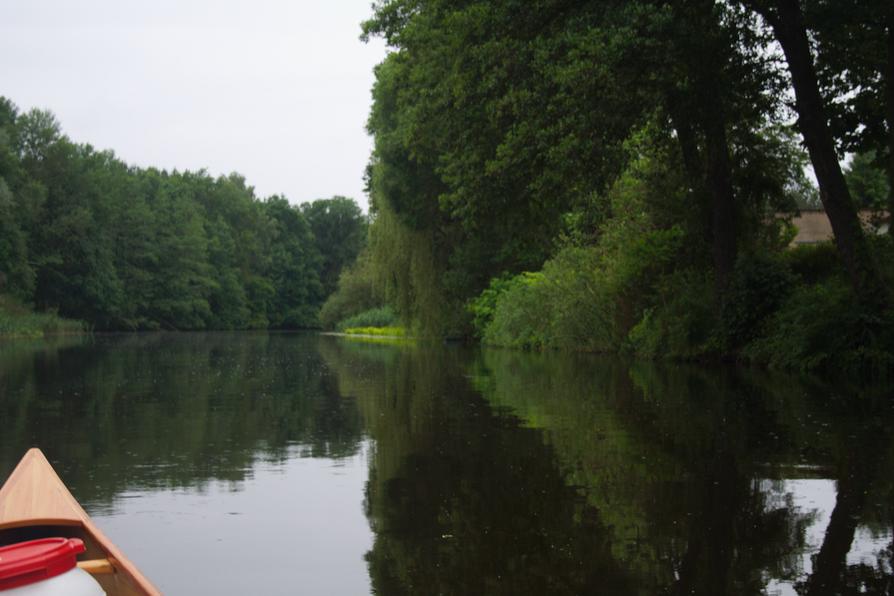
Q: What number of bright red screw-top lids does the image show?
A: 1